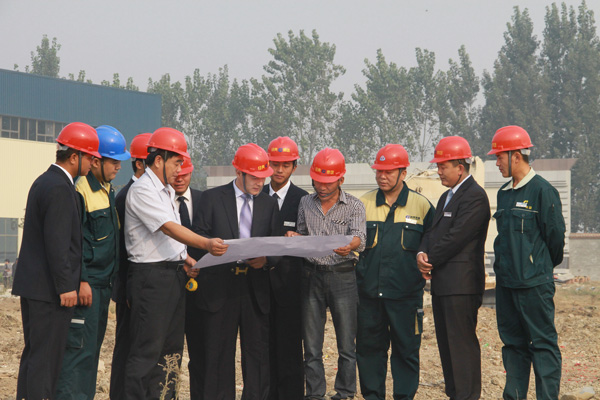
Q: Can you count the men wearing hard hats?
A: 11